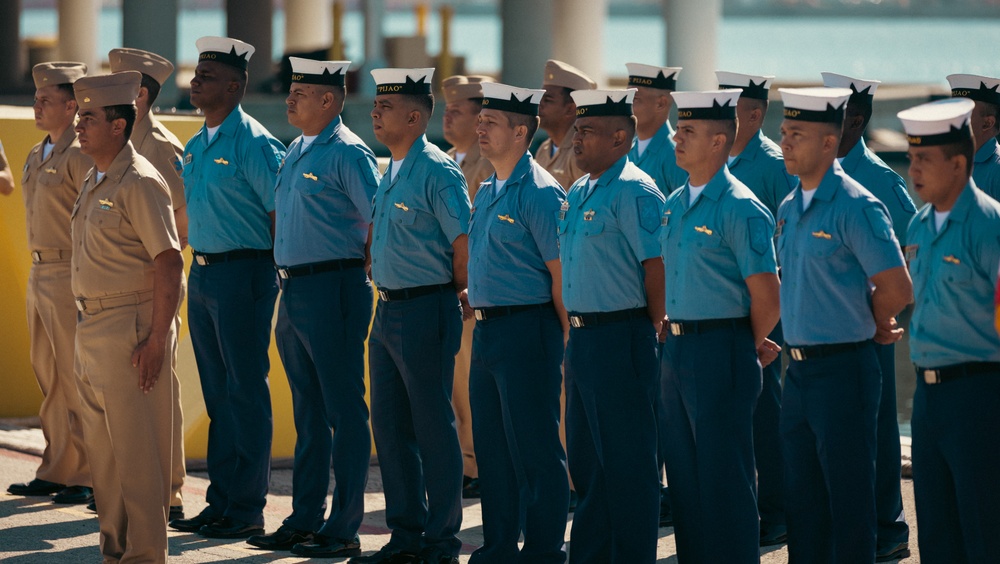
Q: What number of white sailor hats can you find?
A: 12